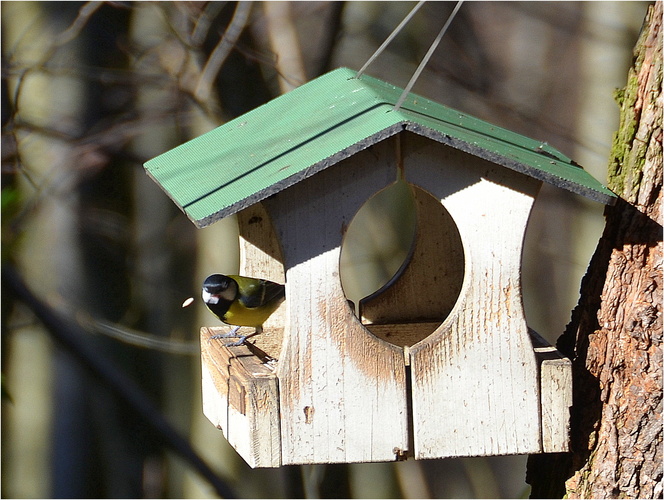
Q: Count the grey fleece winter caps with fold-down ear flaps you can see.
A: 0